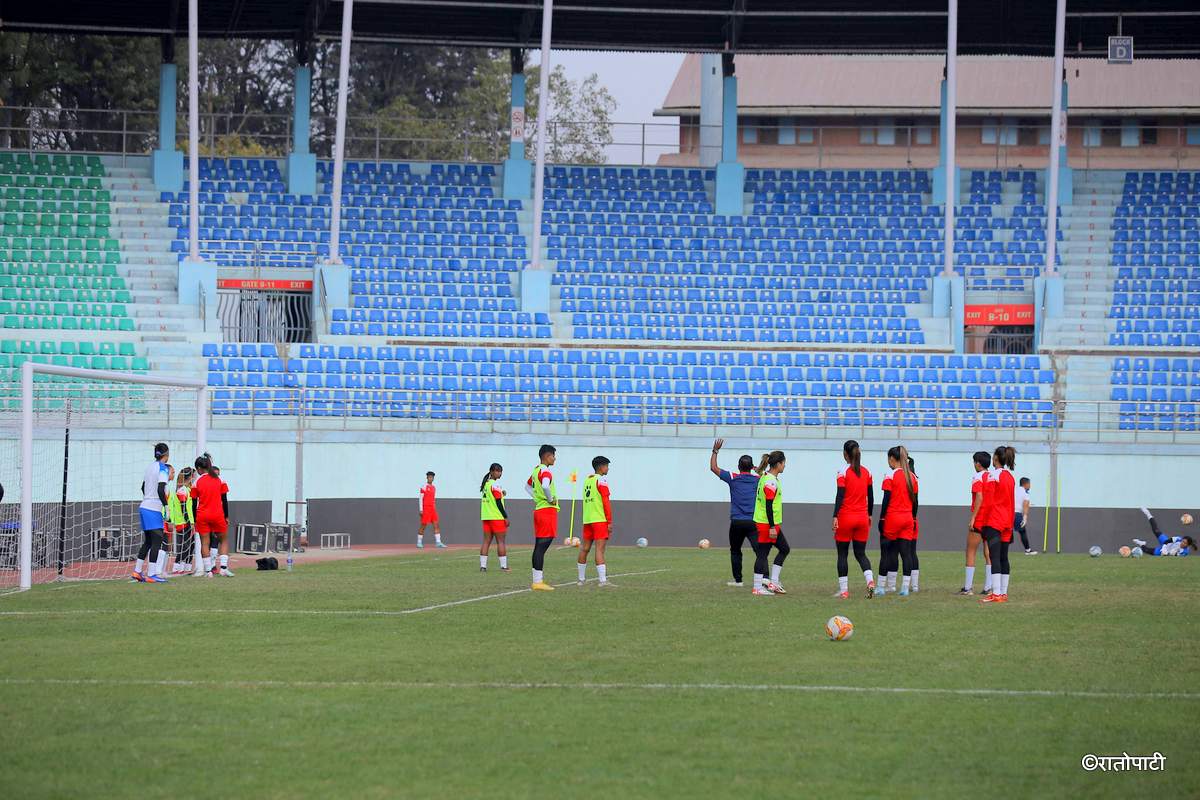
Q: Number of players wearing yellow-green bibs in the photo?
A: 6